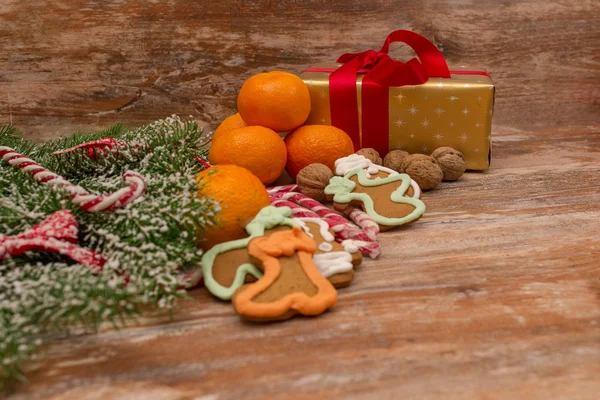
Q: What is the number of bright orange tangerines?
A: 5